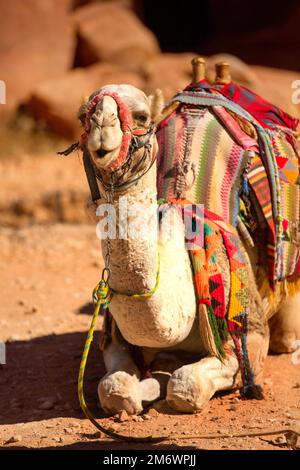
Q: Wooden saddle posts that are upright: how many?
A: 2